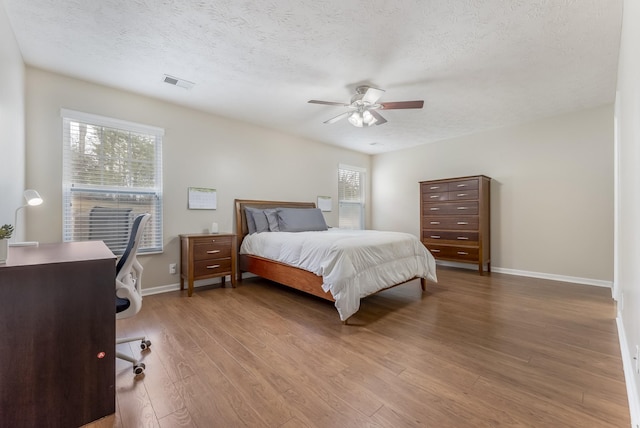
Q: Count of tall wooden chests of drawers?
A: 1